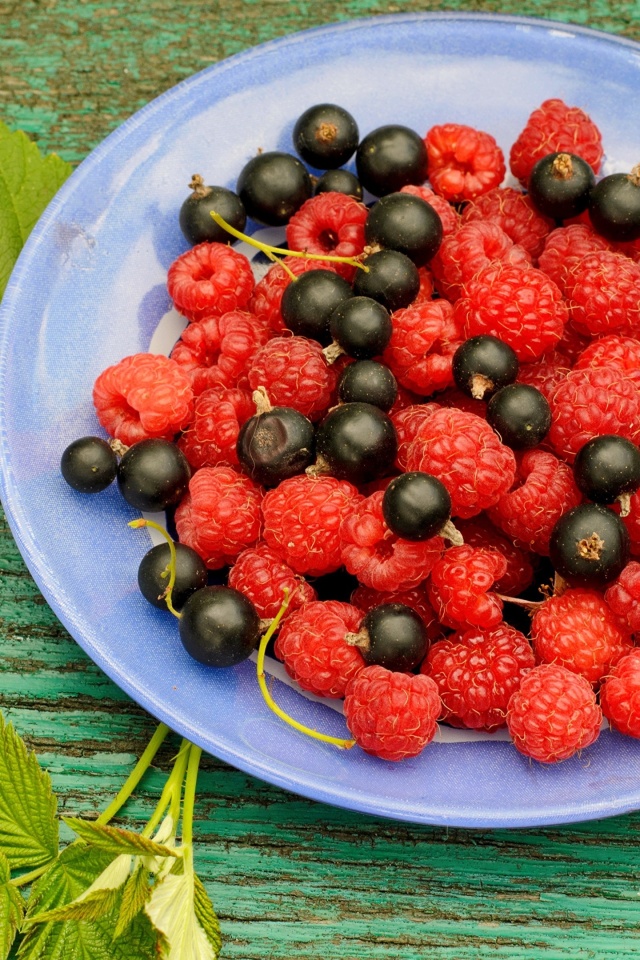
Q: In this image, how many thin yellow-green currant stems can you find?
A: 3